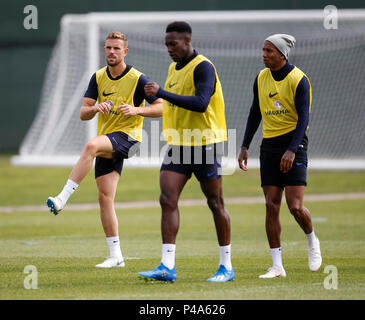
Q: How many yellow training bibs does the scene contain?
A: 3